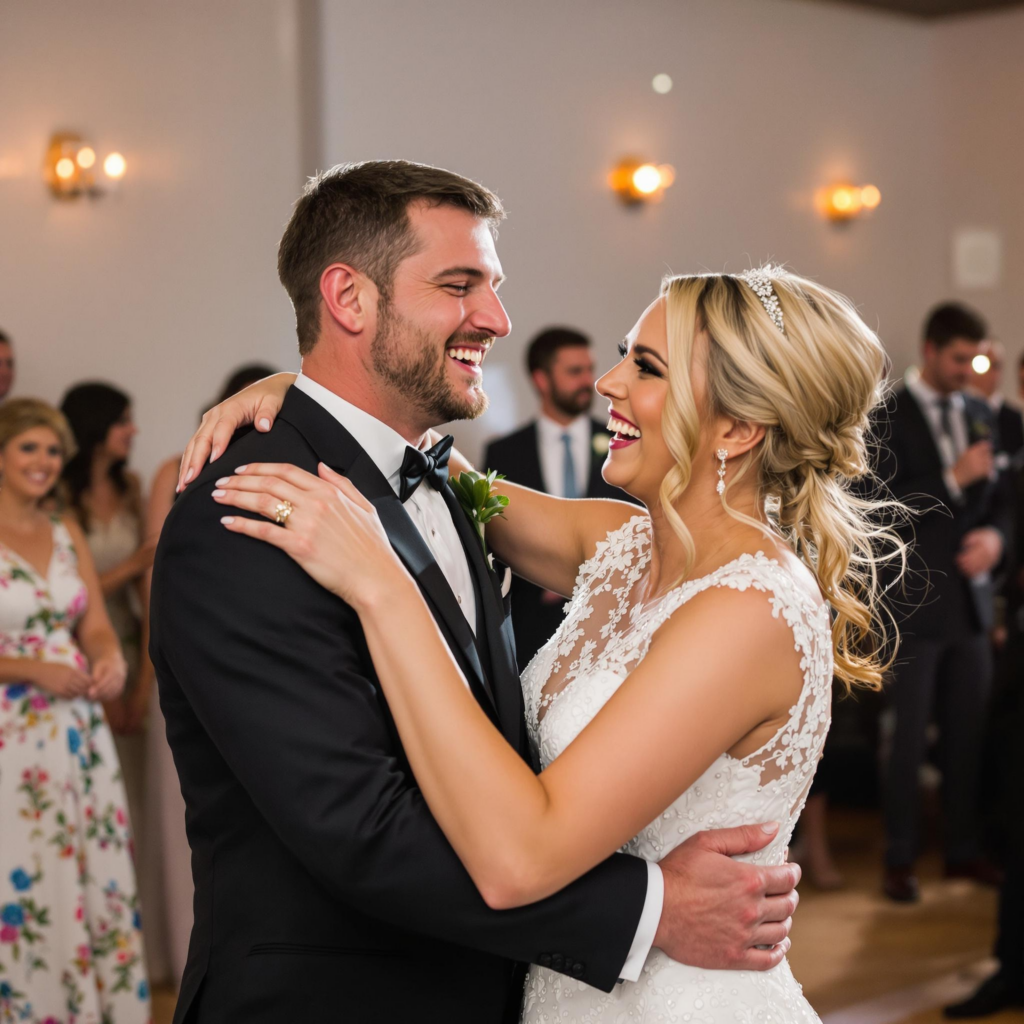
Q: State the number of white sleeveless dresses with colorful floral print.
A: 1